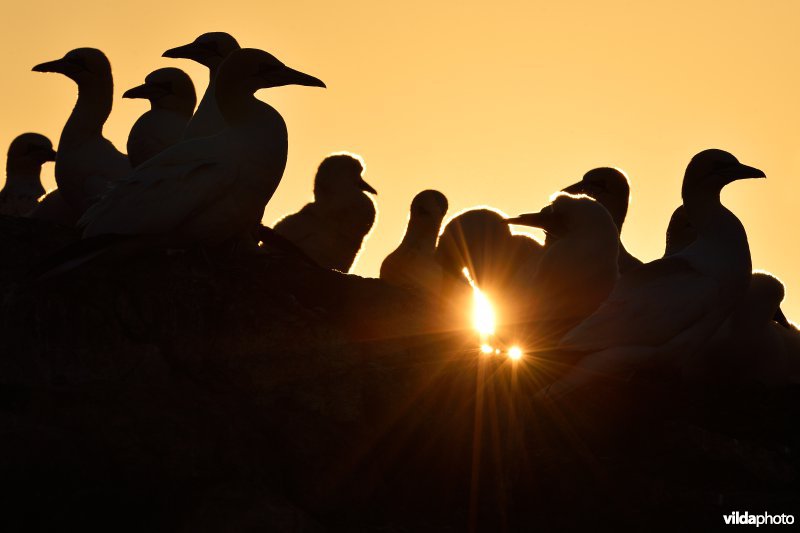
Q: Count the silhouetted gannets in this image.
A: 13